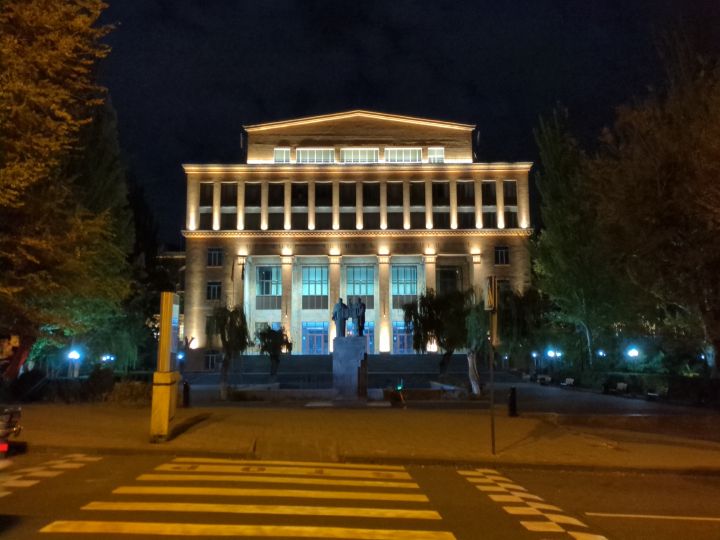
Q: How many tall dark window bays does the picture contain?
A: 14